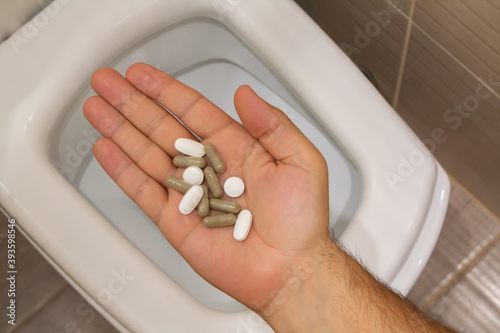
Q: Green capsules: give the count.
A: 7